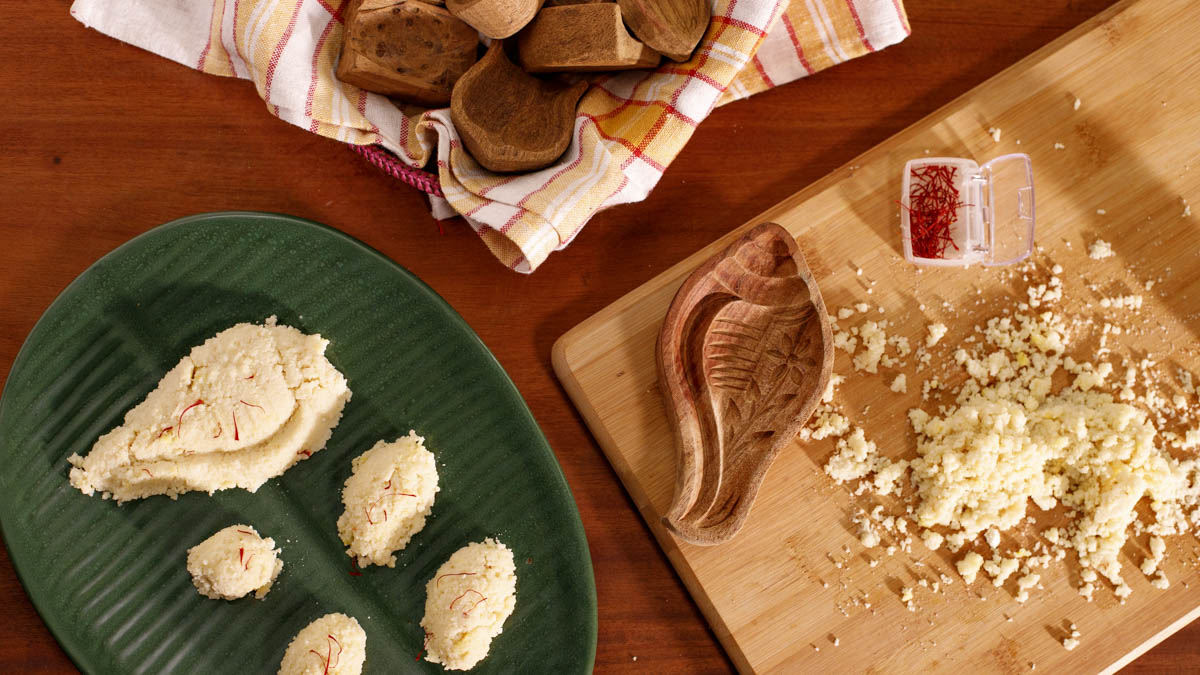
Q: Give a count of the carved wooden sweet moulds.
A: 6